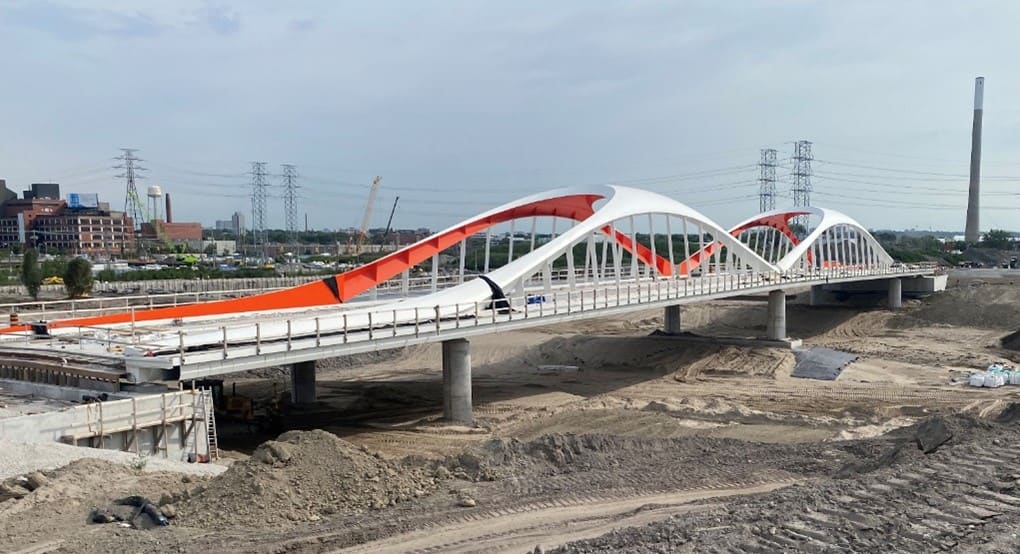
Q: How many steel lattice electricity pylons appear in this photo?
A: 5